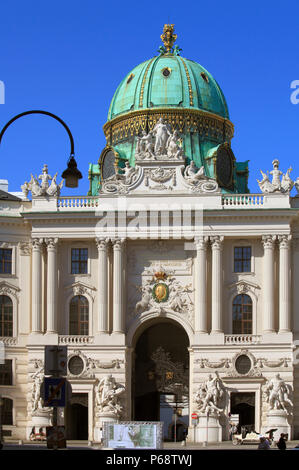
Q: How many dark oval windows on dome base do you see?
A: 2